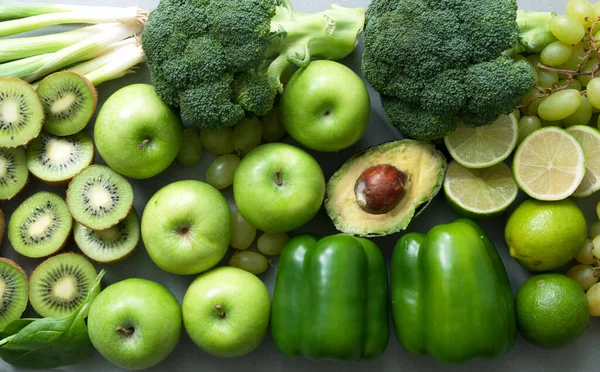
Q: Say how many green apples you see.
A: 6